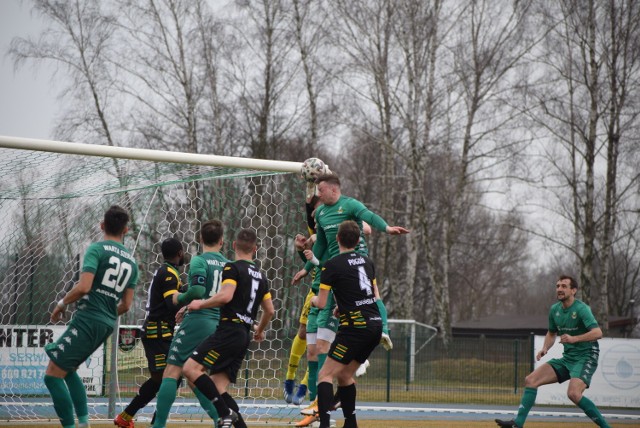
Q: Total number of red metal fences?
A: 0